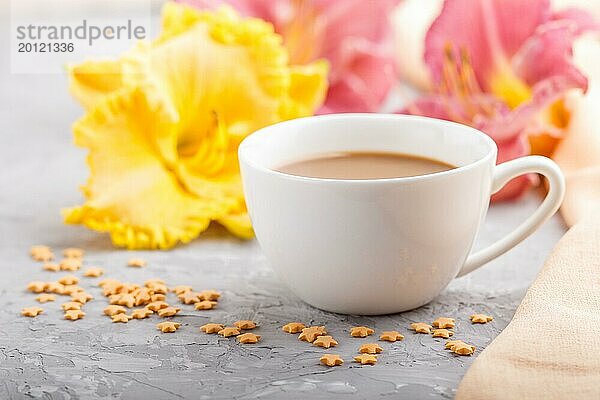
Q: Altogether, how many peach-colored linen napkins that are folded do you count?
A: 1